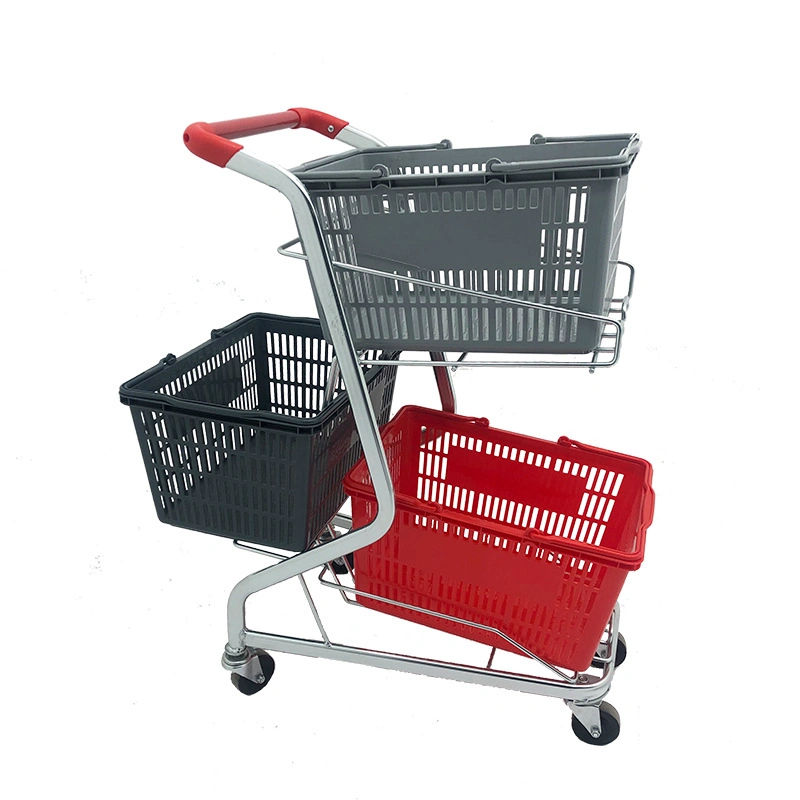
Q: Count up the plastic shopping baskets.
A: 3